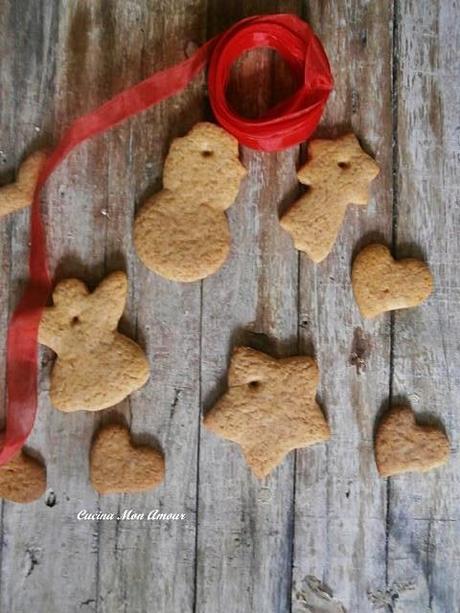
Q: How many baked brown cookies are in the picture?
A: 9